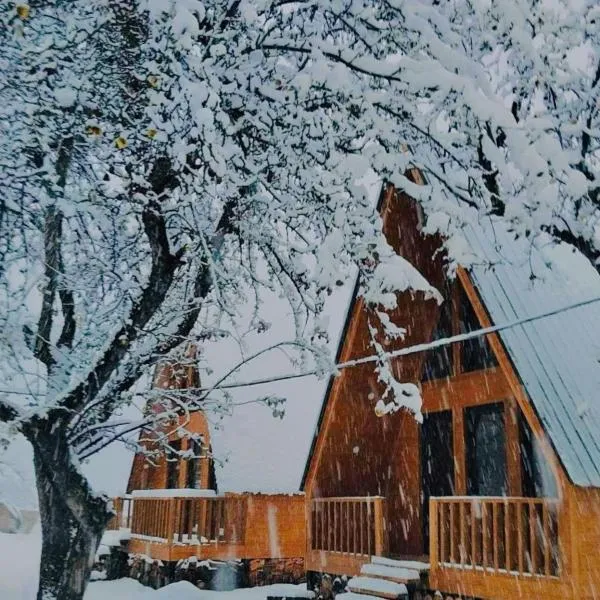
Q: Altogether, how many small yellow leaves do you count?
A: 5